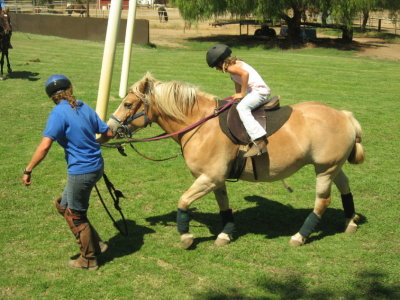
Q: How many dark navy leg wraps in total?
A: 4